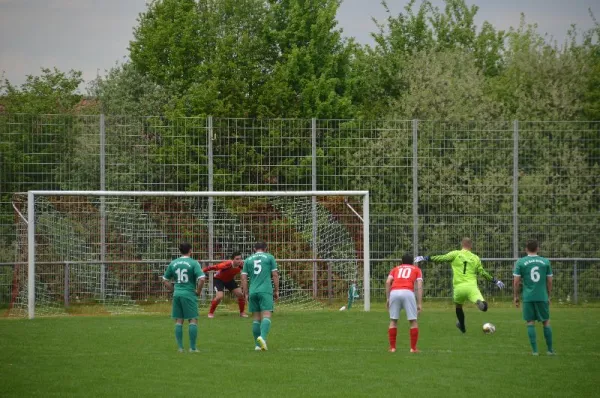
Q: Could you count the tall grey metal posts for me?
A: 5